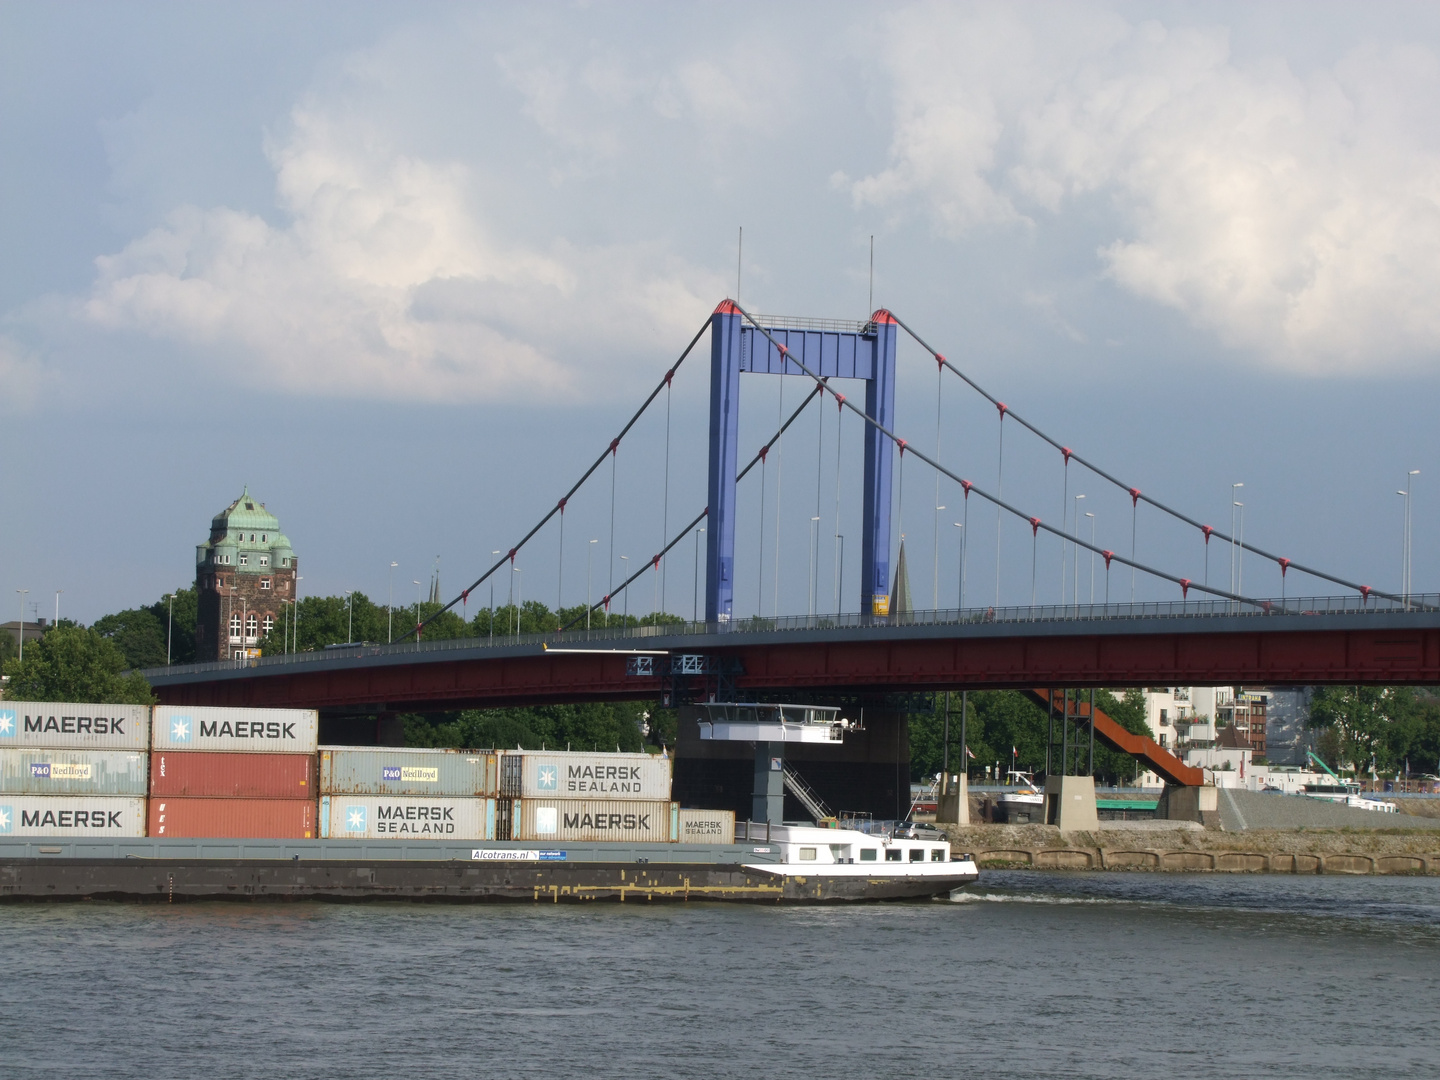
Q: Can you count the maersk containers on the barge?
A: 7